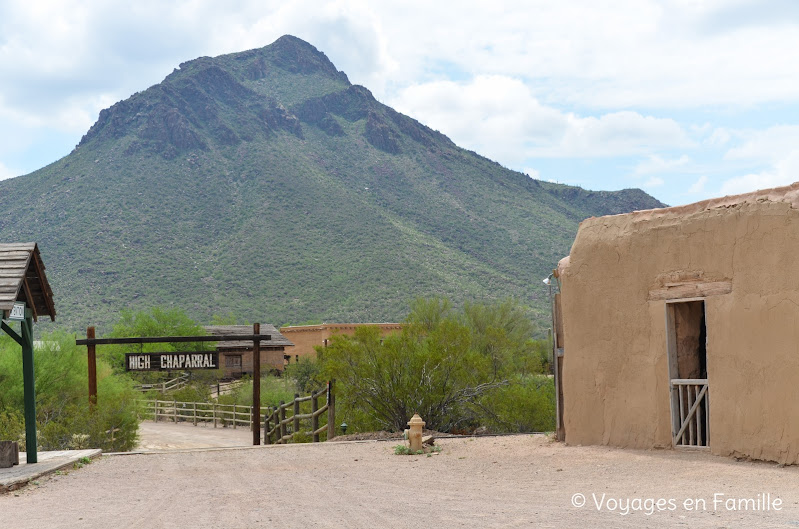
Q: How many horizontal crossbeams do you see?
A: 1